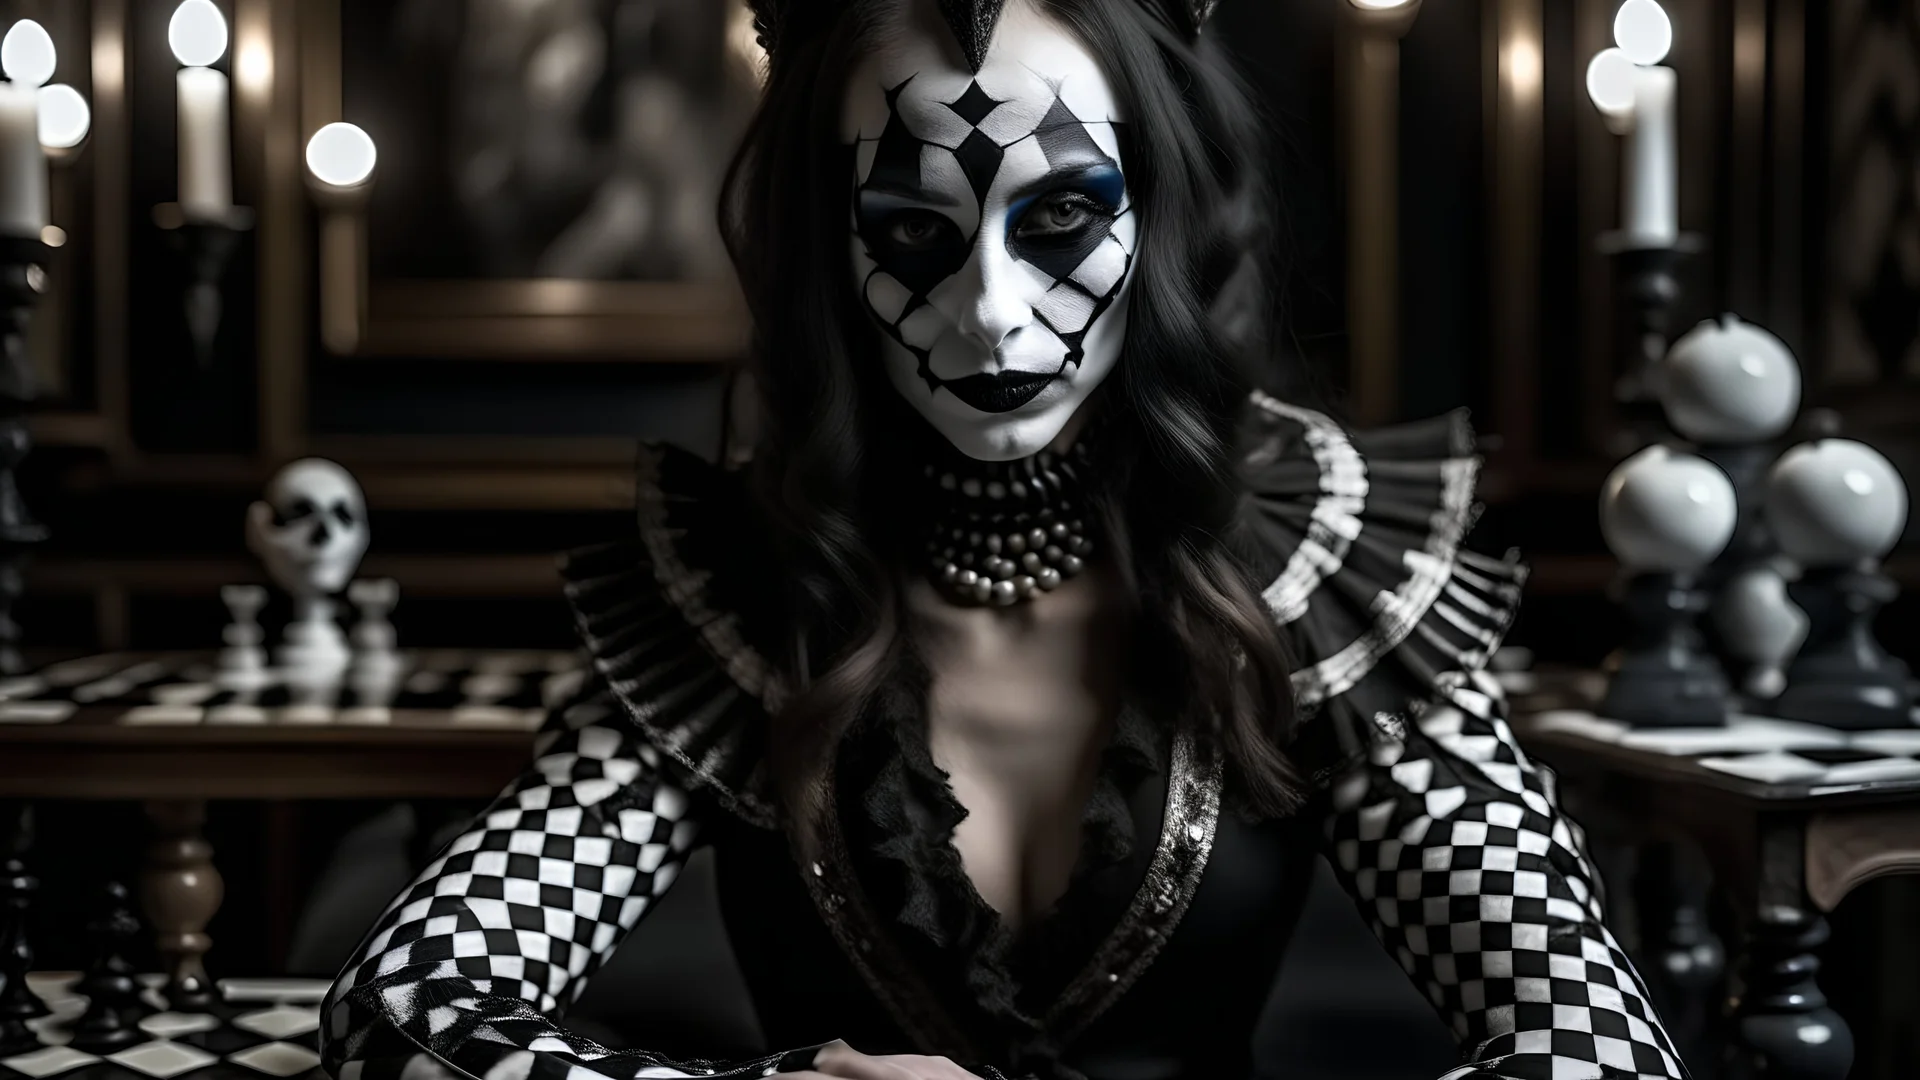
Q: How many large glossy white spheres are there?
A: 3